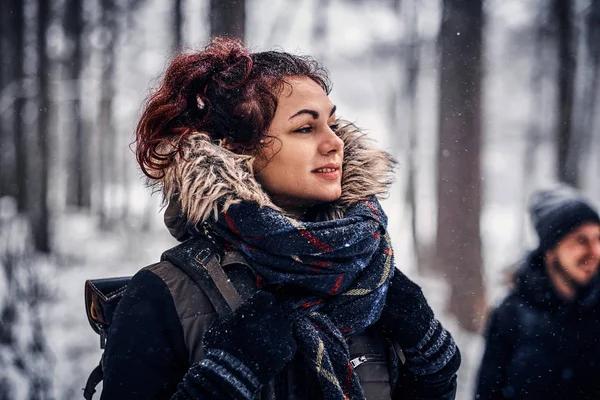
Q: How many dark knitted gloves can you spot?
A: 2